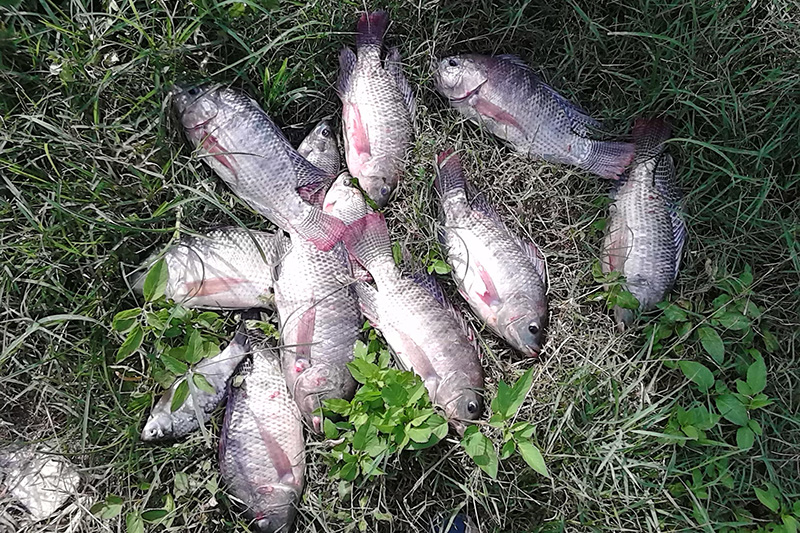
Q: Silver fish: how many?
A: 12